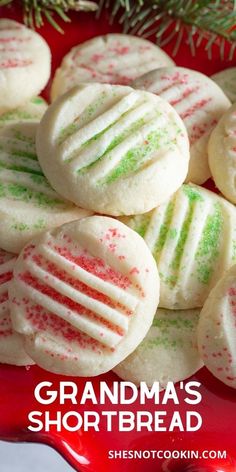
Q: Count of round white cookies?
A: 13